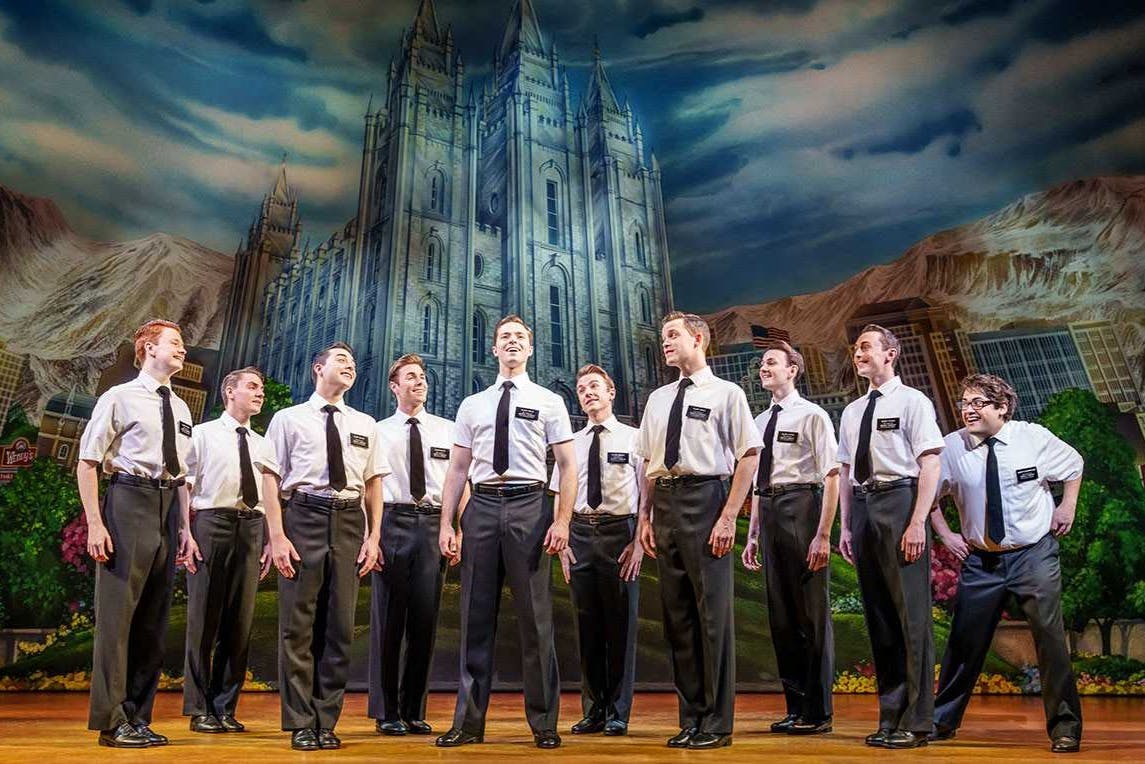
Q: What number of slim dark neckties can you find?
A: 10